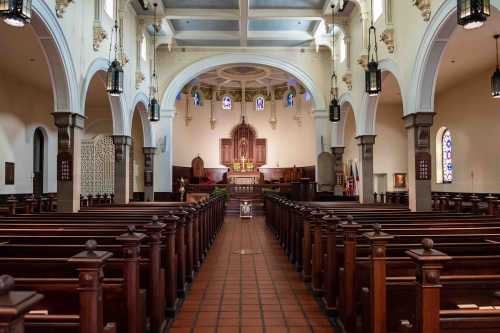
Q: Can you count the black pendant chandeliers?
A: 7